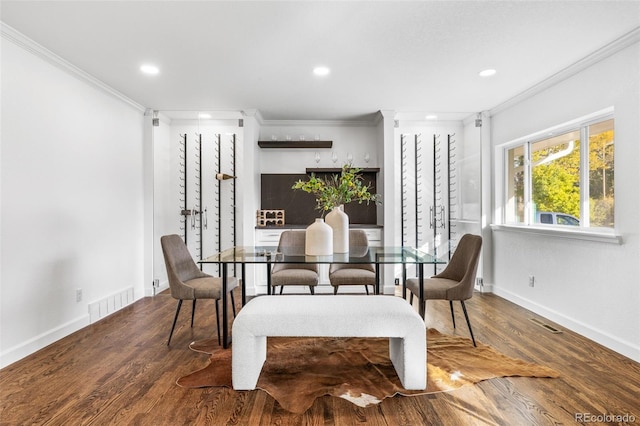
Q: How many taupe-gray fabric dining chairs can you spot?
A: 4